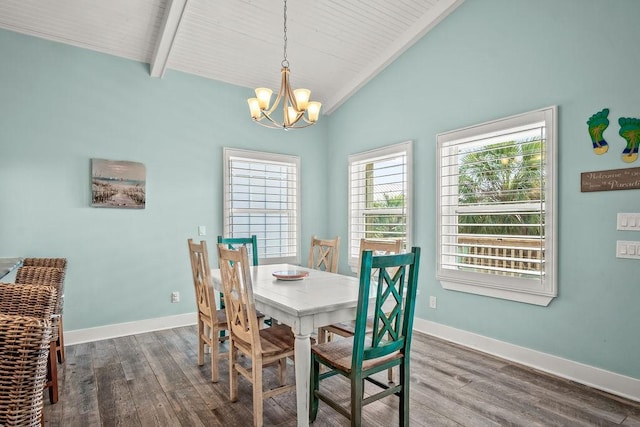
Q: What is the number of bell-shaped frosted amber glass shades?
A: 5